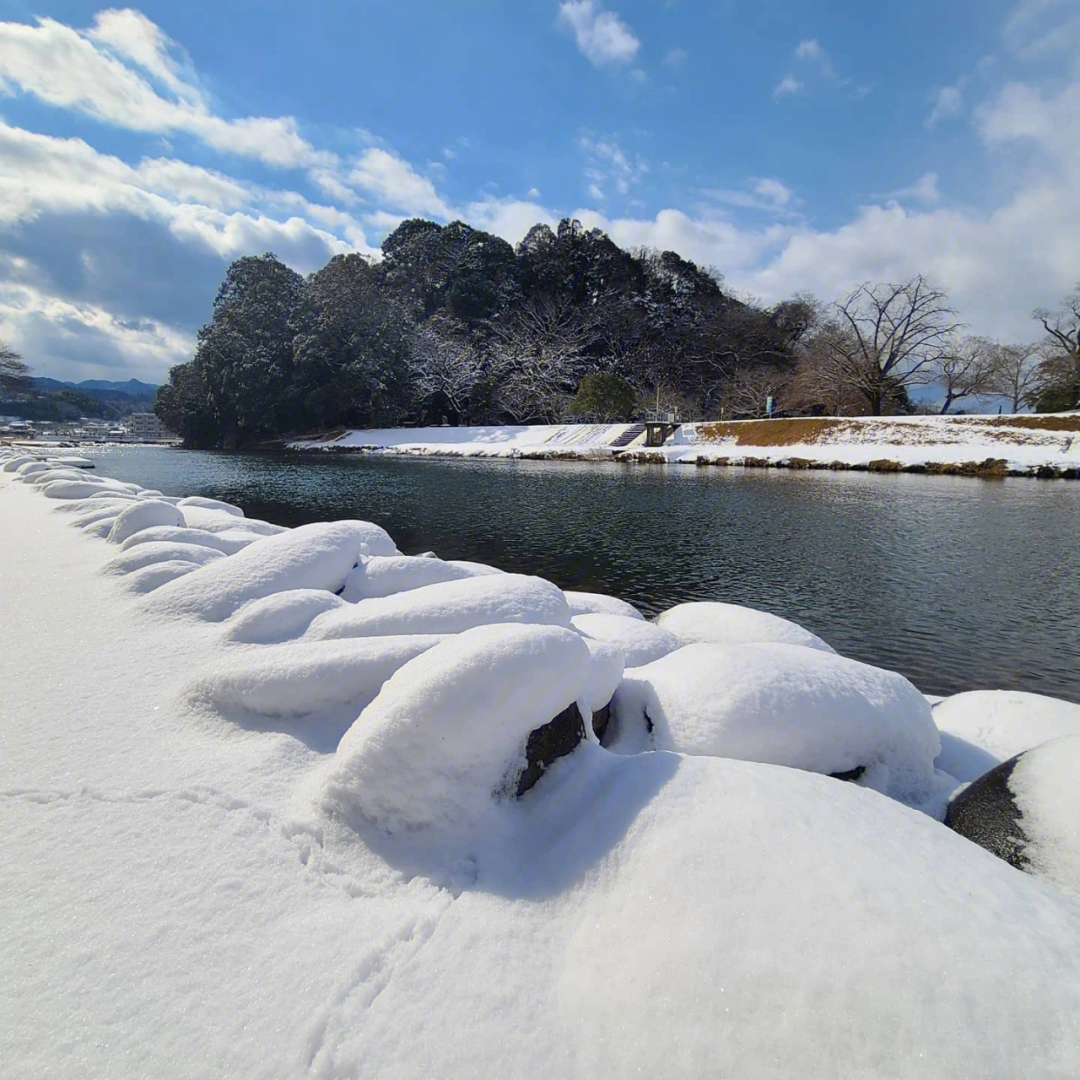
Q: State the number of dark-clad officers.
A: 0